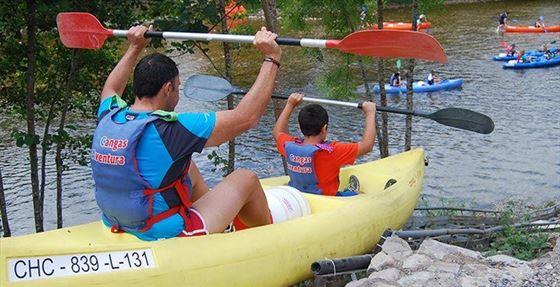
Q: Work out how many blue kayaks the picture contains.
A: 3